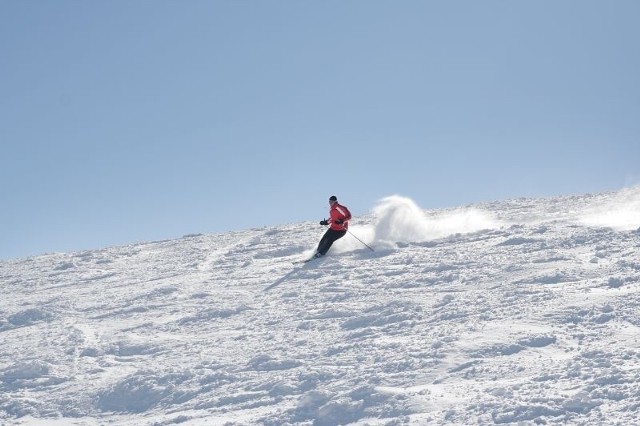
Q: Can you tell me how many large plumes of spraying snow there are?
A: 2